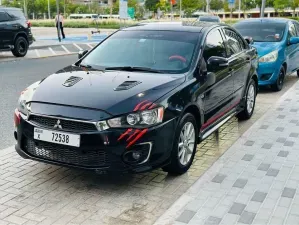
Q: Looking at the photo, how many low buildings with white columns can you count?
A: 1